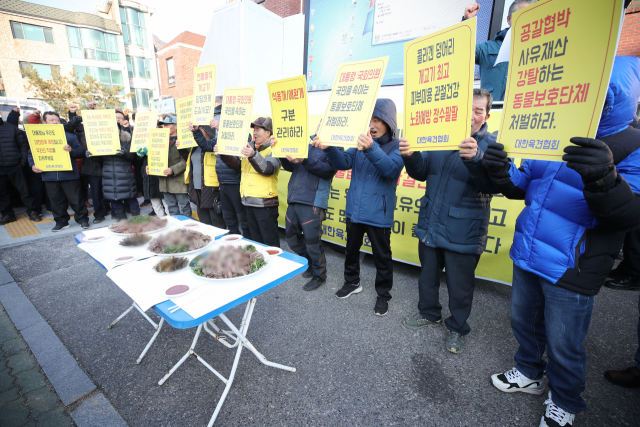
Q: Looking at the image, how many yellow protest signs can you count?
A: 11